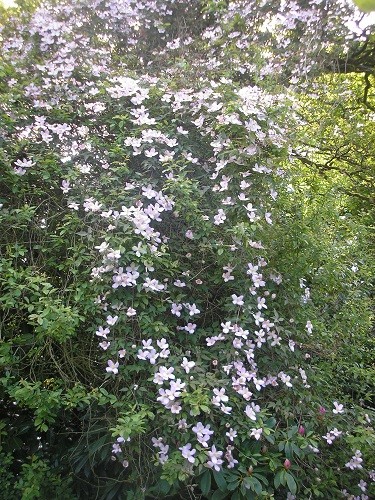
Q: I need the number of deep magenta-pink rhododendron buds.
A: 3